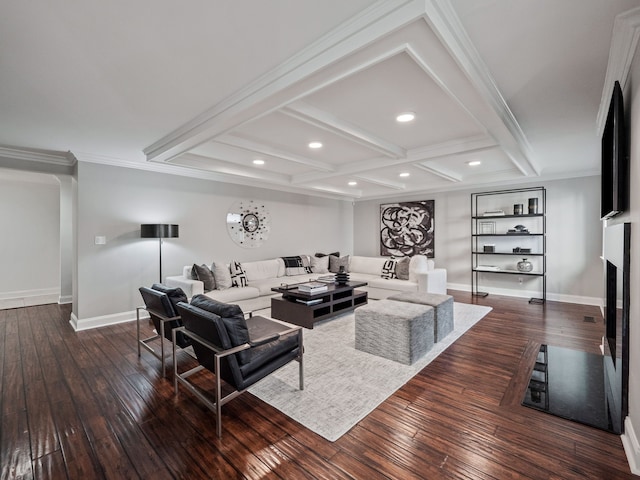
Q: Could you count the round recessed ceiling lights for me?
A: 6